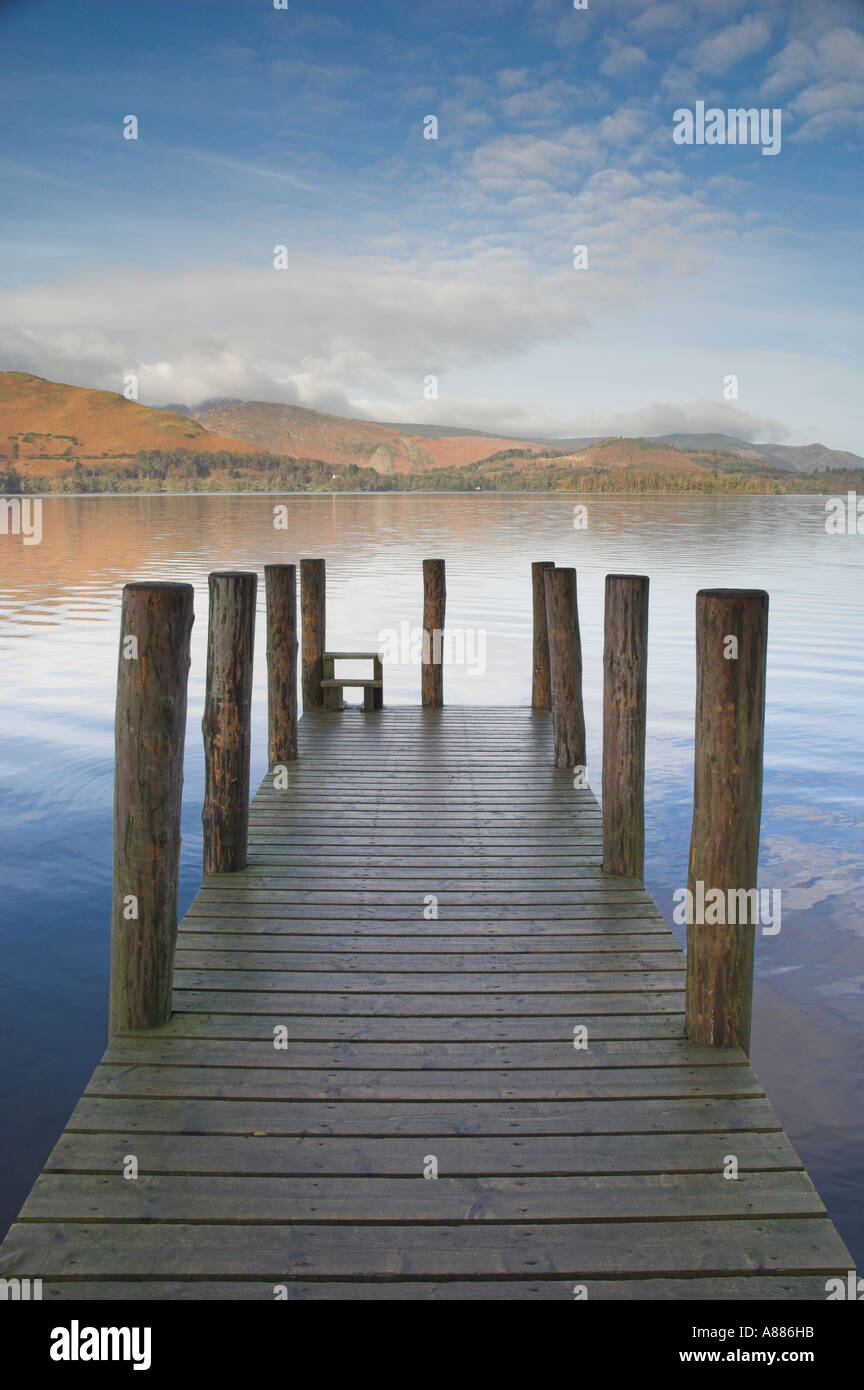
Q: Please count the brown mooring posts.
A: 9